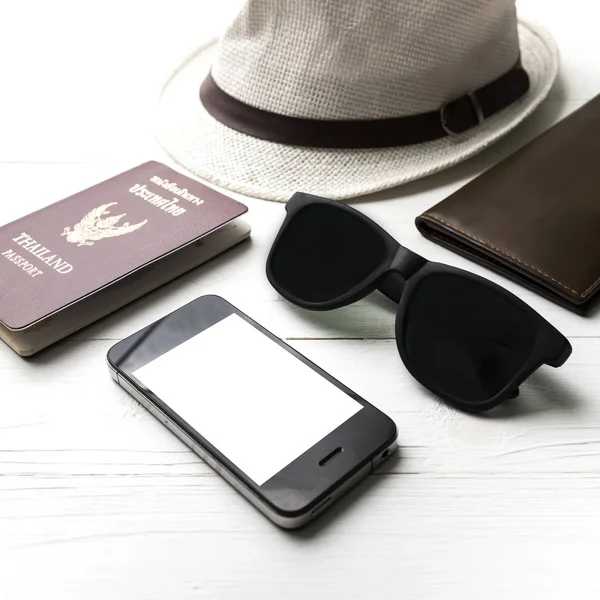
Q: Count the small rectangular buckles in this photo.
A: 1